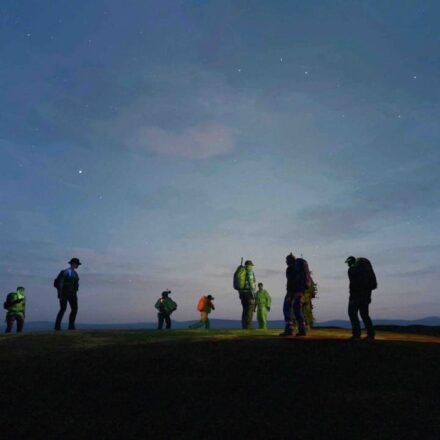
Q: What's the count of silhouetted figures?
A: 8